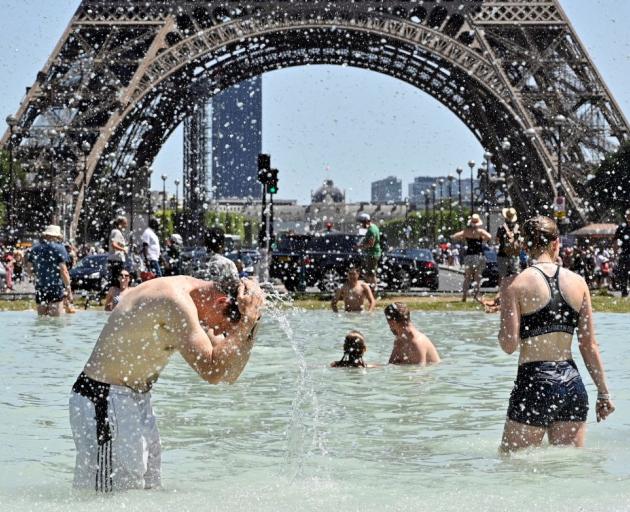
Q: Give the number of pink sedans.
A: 0